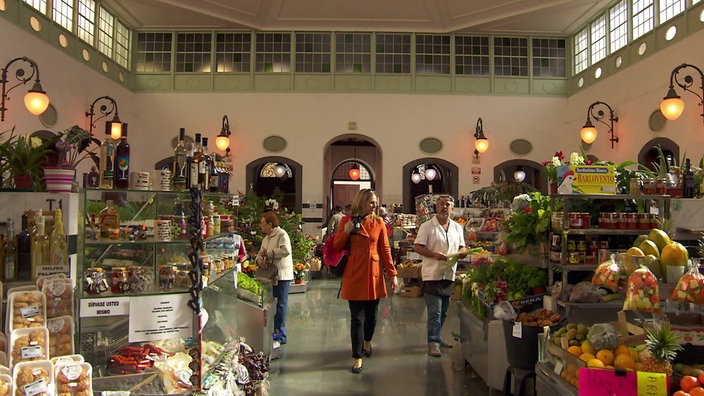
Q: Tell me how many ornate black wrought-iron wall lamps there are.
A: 6